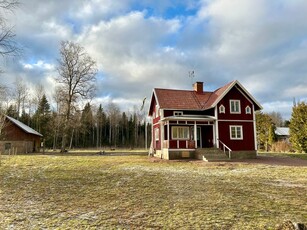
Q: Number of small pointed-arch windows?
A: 2